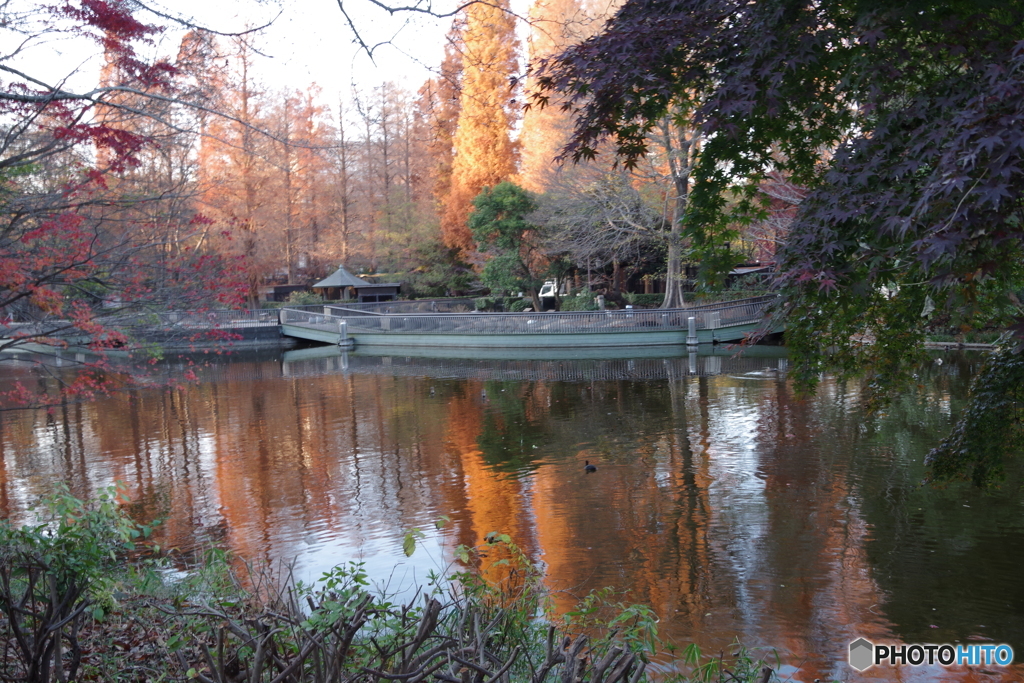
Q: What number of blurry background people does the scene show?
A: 0